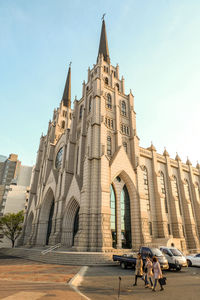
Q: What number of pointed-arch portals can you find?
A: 4